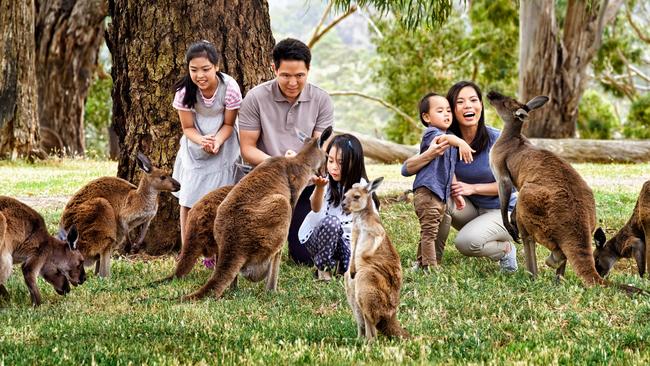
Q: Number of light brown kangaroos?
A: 1